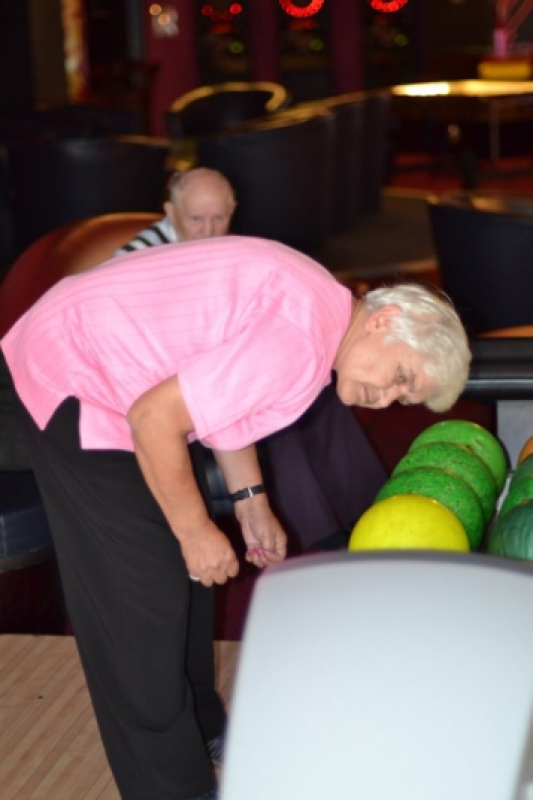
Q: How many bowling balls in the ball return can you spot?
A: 8